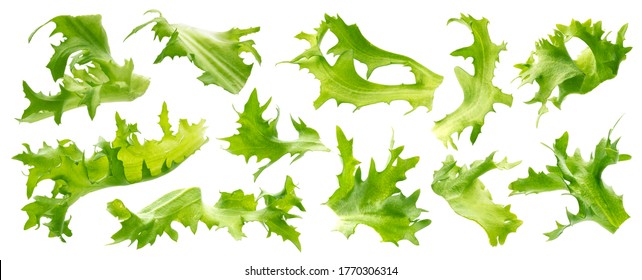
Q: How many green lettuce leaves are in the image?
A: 11